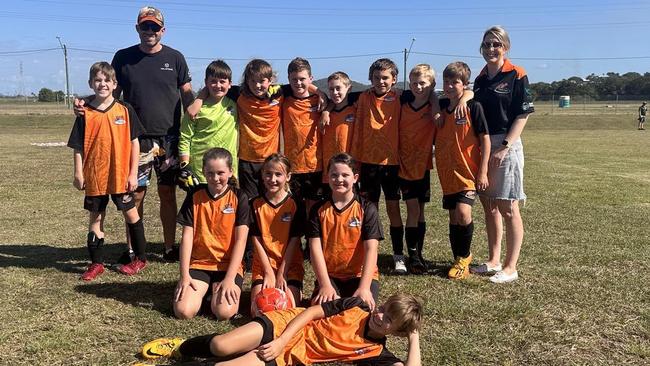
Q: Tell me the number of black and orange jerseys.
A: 11